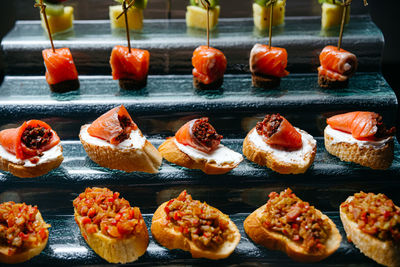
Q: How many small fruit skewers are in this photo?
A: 5